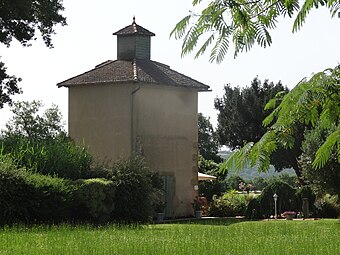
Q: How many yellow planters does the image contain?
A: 0